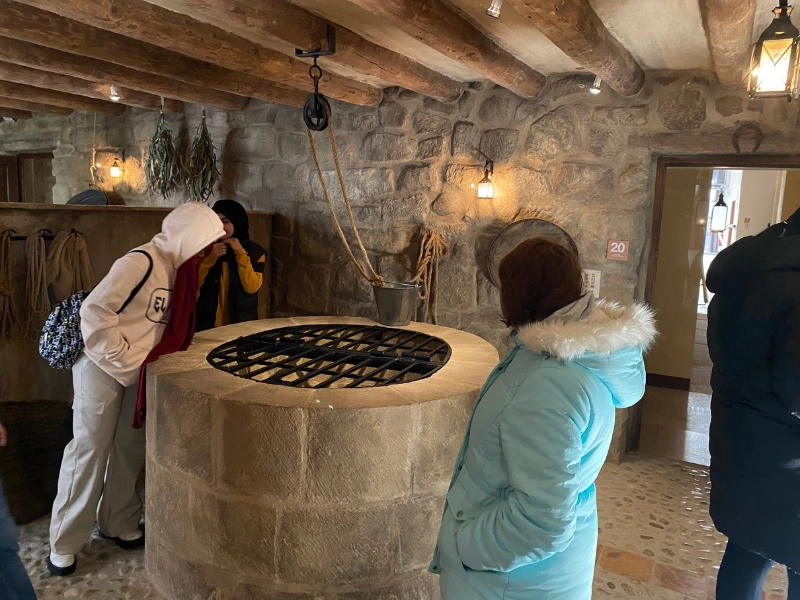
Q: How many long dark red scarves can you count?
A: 1